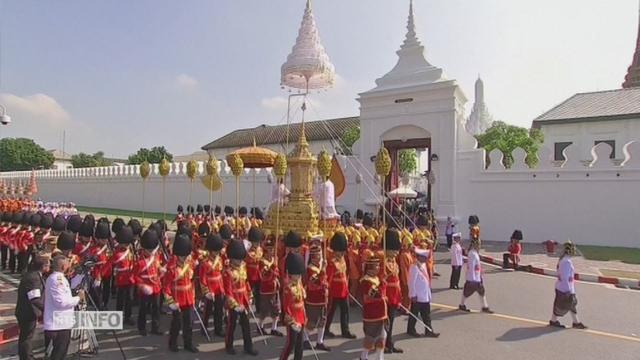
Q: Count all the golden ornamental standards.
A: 8